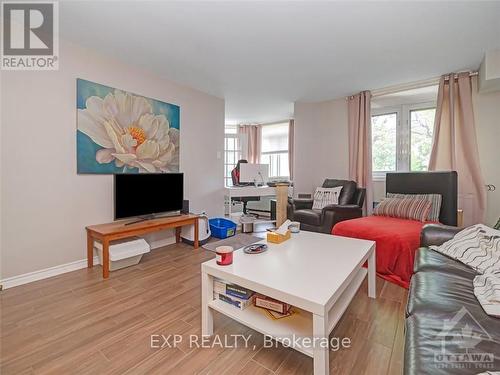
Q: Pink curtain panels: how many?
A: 4